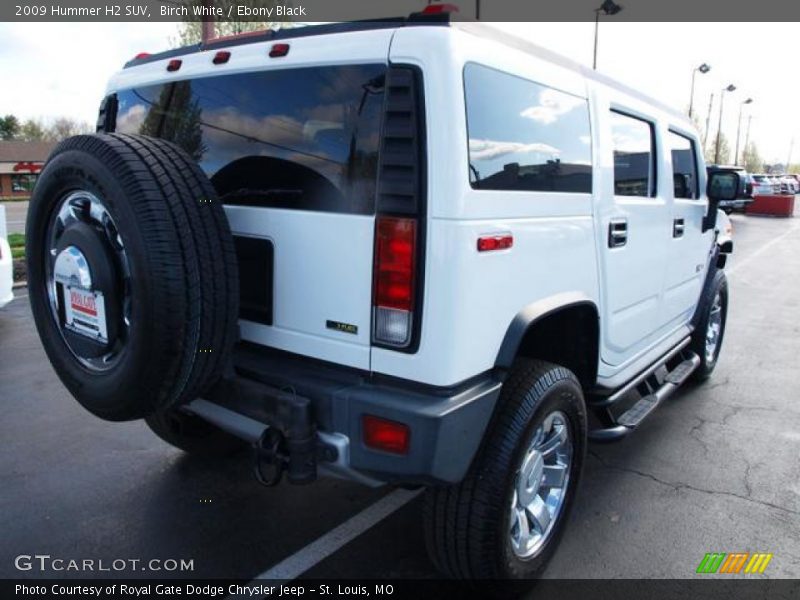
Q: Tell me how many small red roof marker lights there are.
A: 5